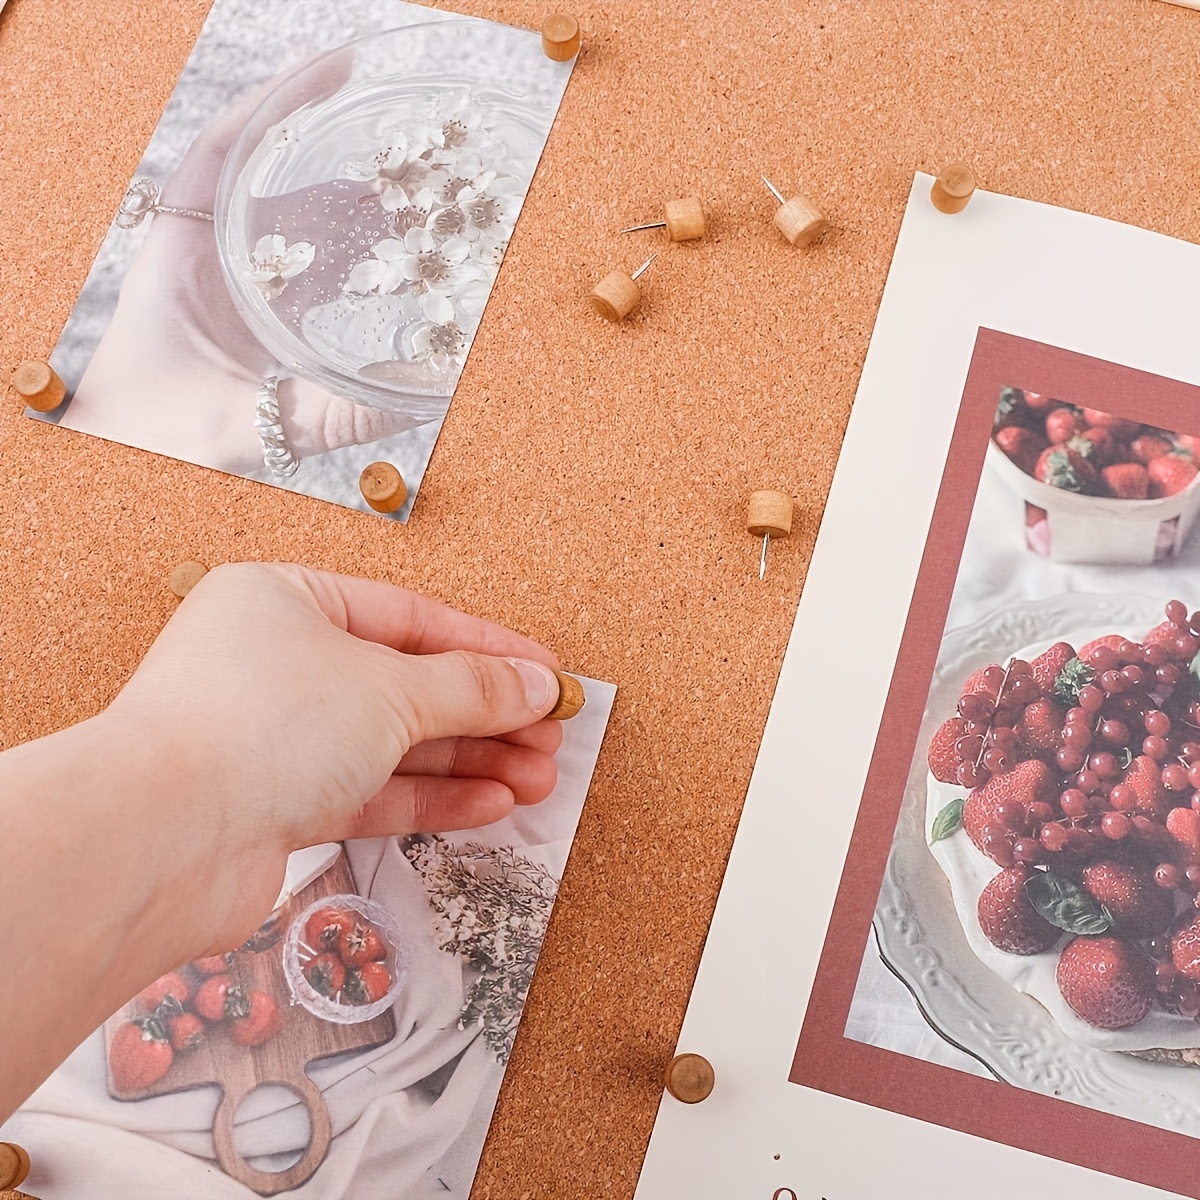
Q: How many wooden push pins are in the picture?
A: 12